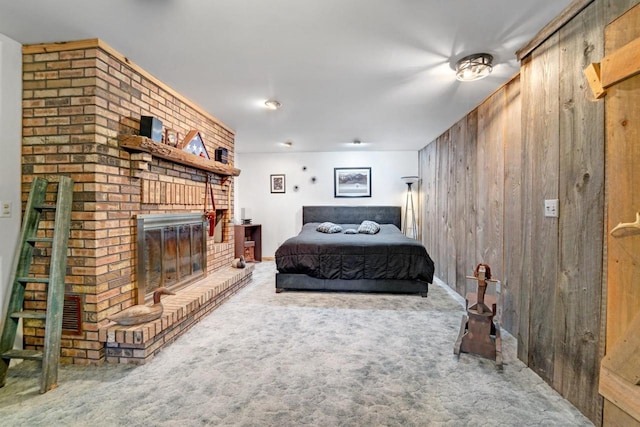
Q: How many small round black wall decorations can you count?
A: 3